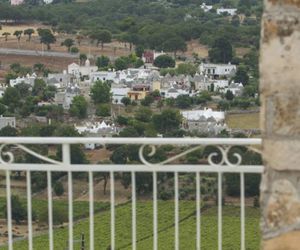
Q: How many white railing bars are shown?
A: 12